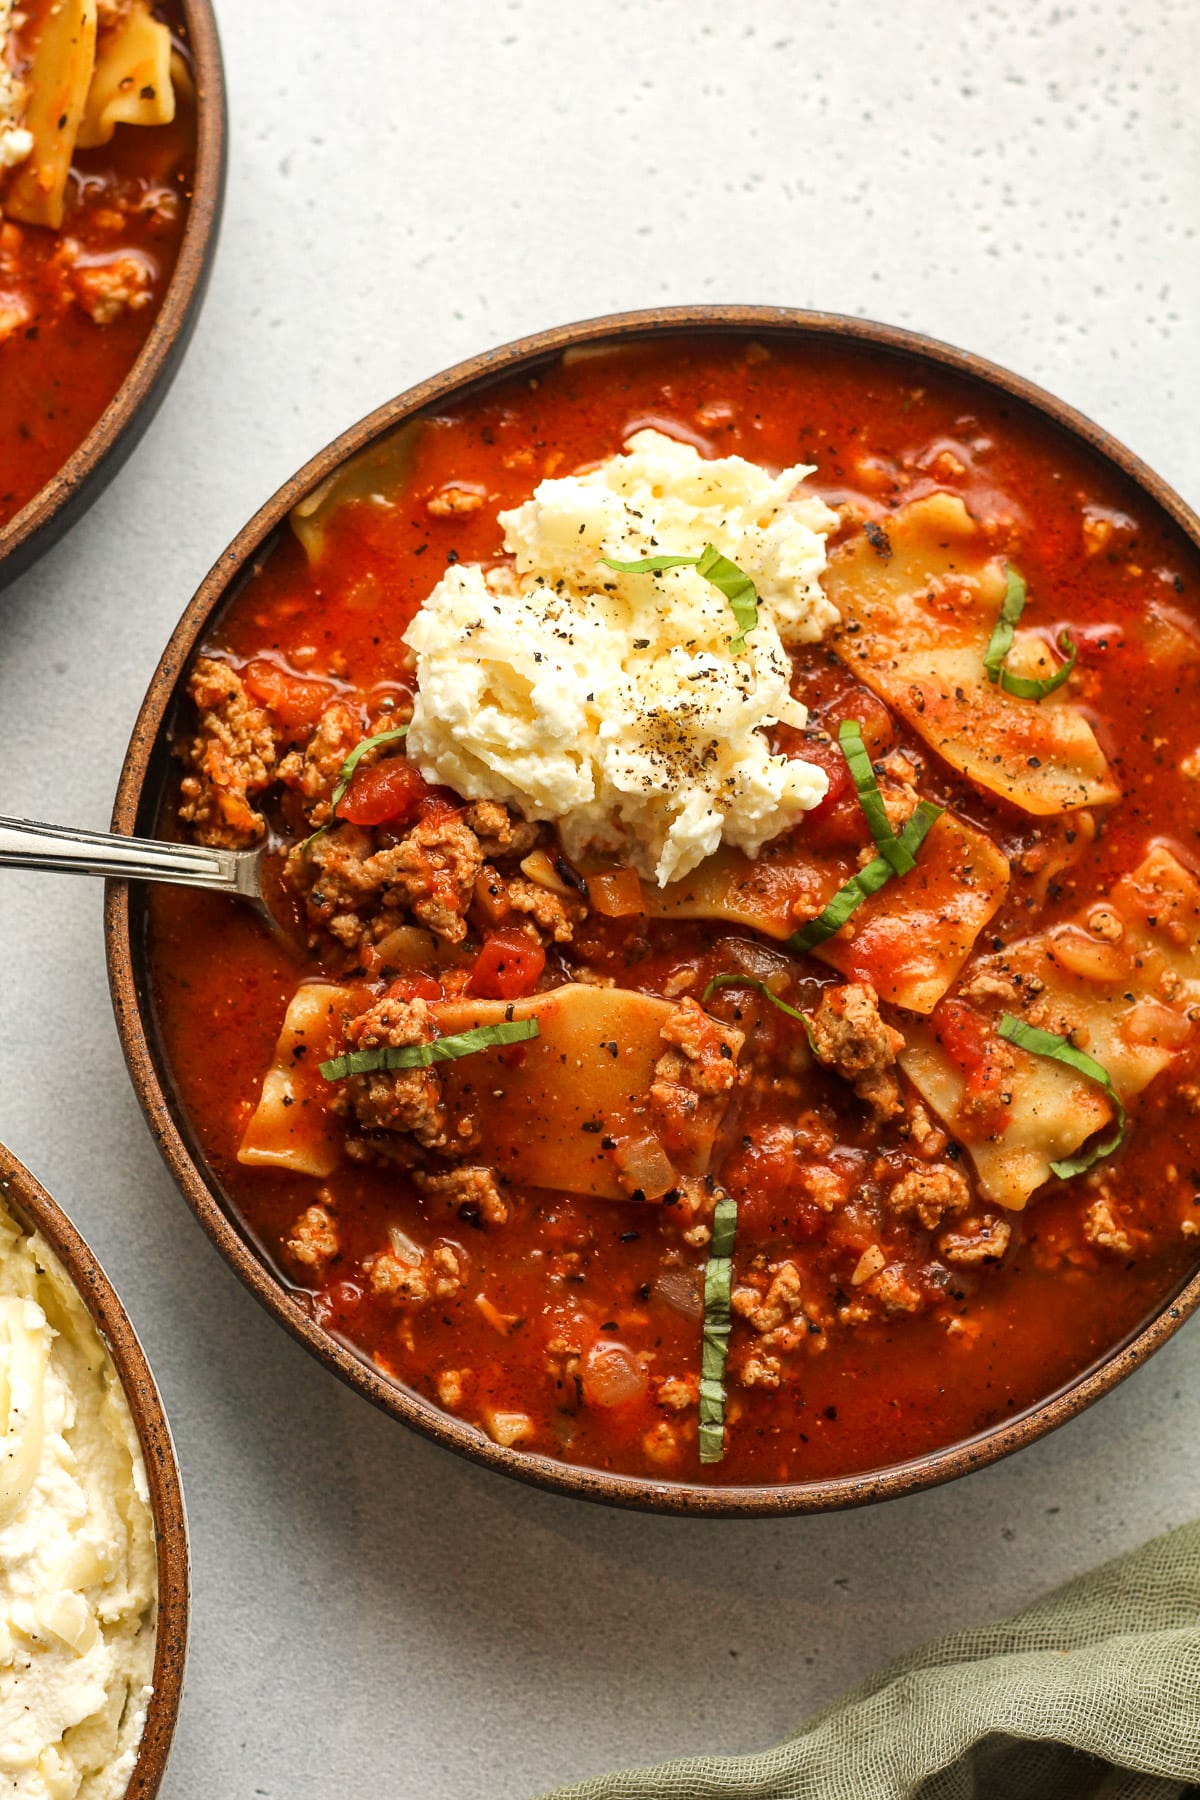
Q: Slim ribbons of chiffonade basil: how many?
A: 9